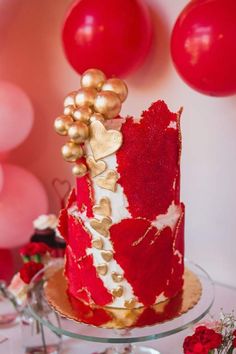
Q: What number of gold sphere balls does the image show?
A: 12